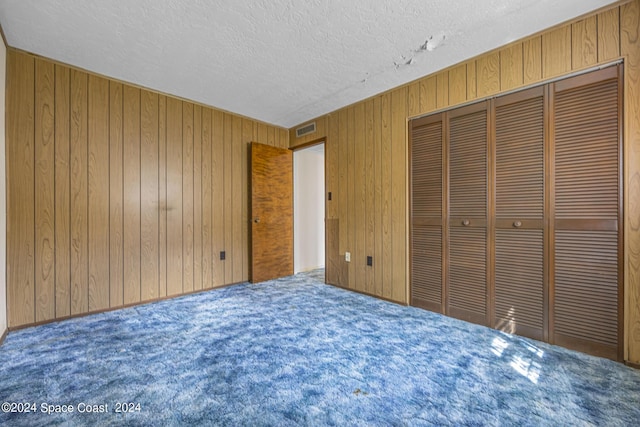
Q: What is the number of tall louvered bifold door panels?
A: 4